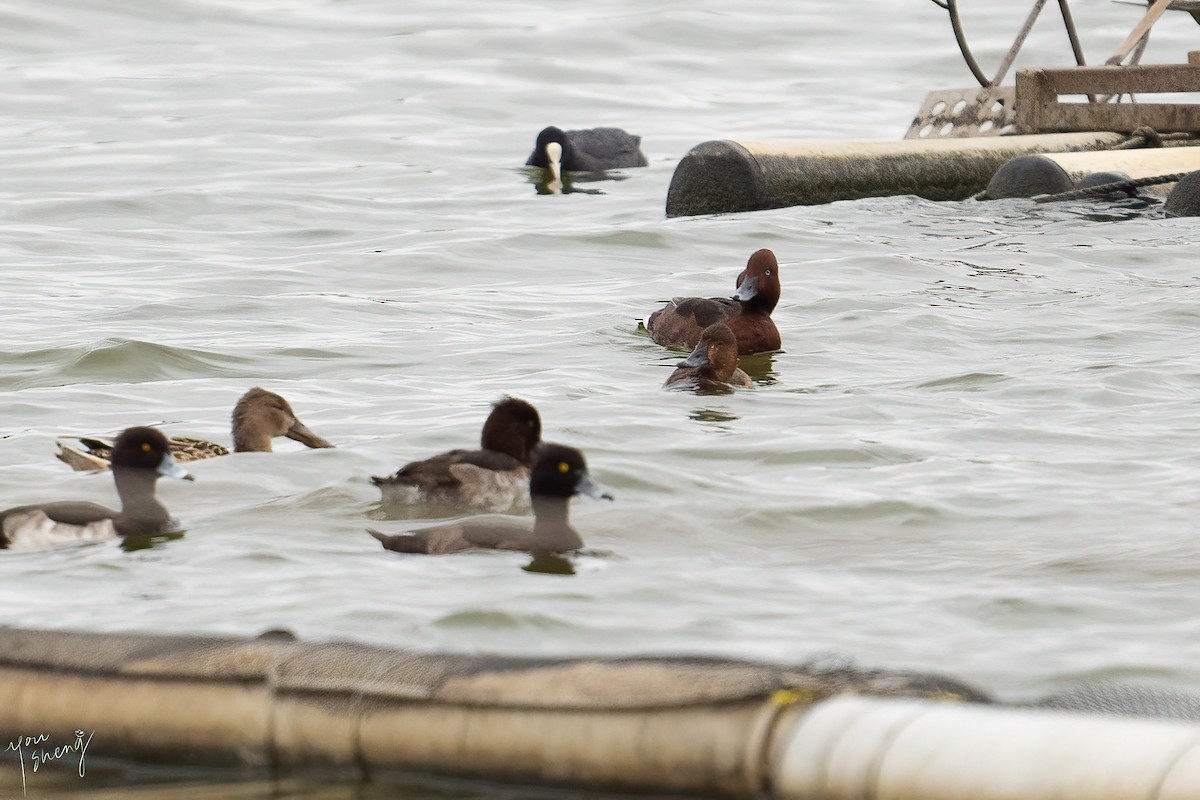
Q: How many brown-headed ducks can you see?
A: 4